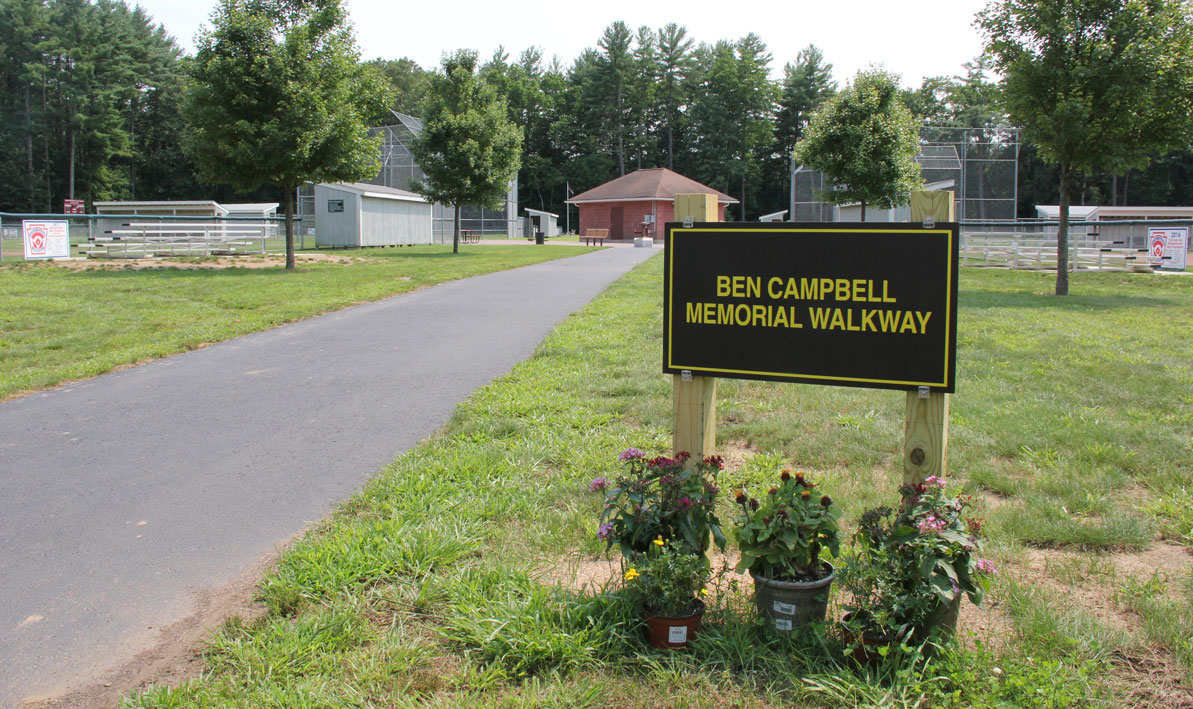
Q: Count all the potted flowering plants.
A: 5